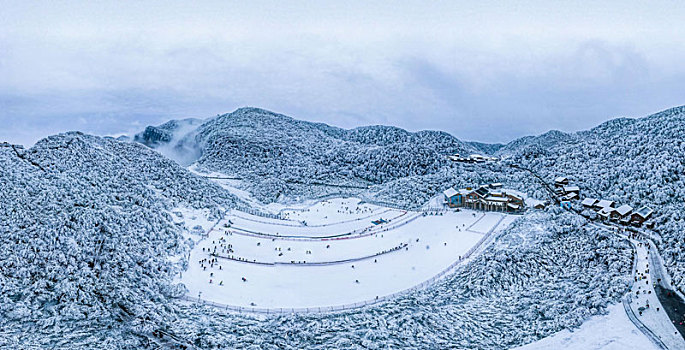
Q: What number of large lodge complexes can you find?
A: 1